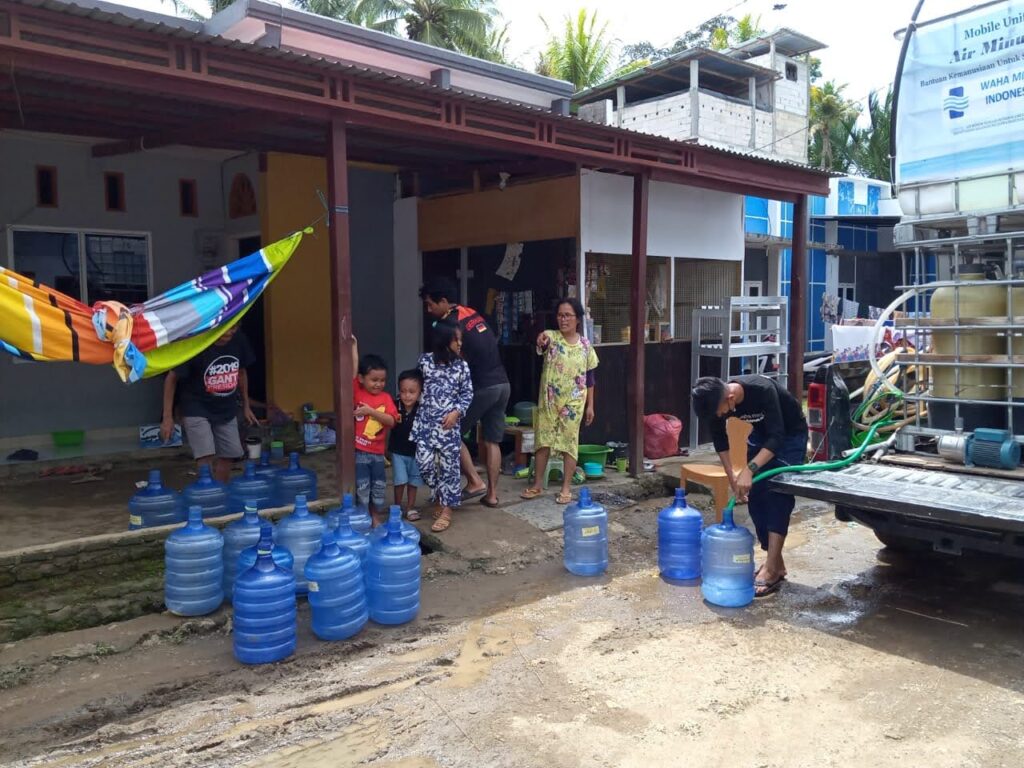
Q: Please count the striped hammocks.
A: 1